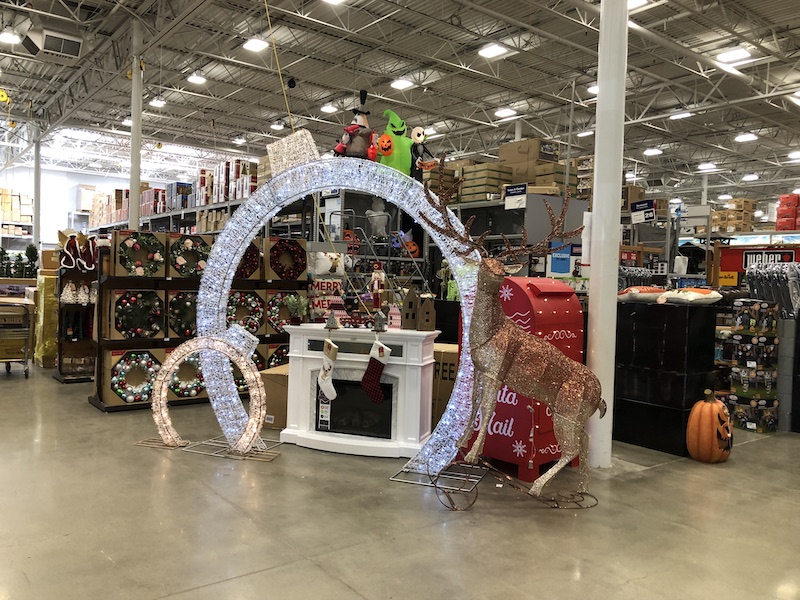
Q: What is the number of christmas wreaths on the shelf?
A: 12